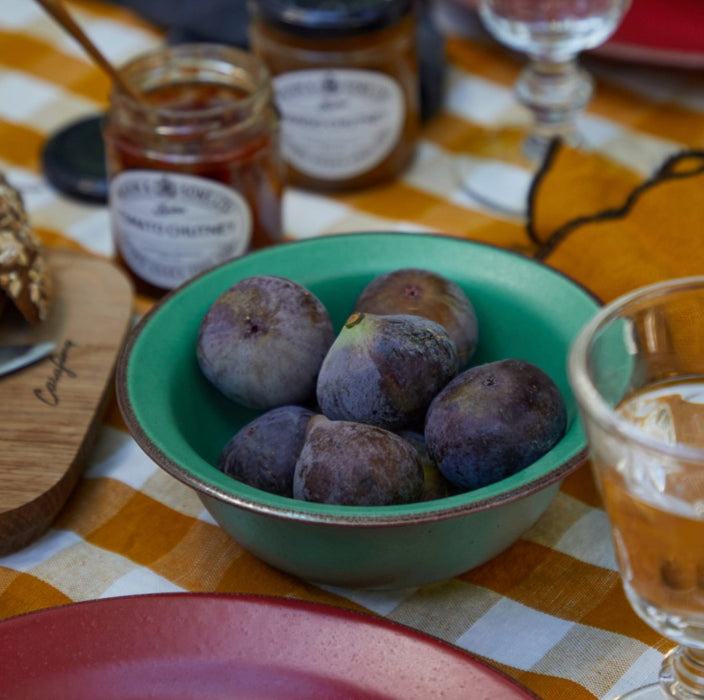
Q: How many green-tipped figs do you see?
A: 1